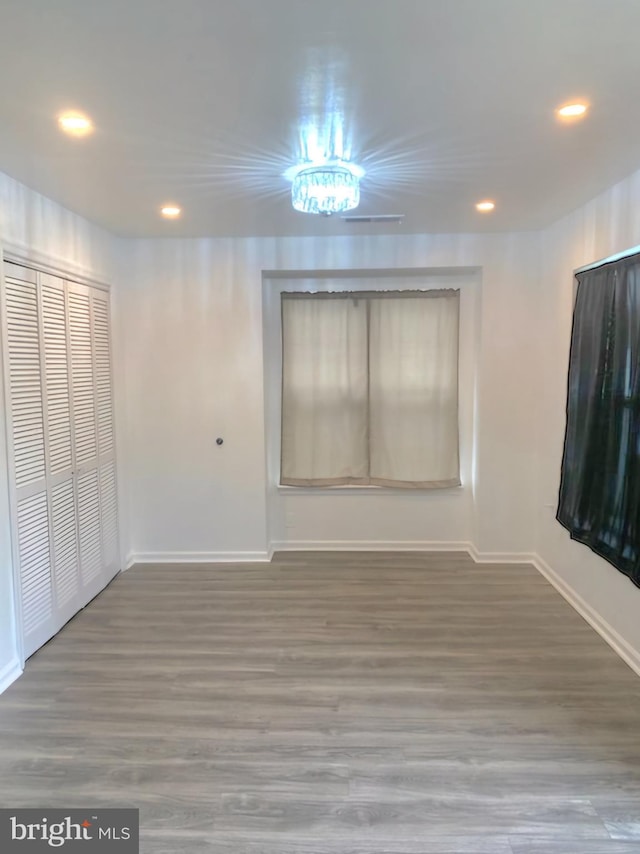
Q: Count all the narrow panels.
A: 4